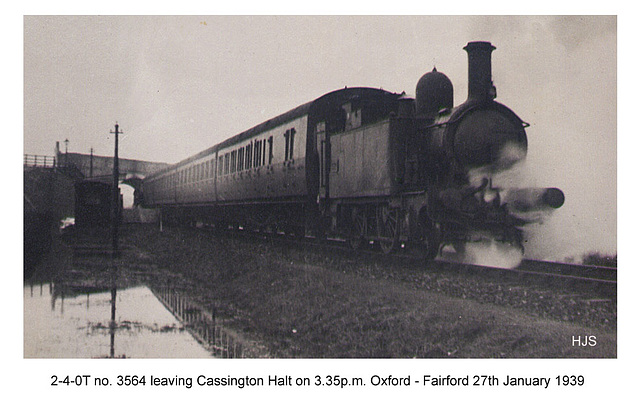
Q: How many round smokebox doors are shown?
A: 1